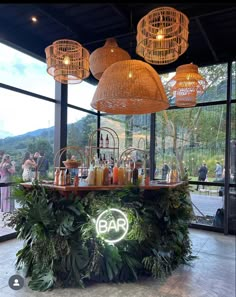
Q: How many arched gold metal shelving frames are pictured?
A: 3